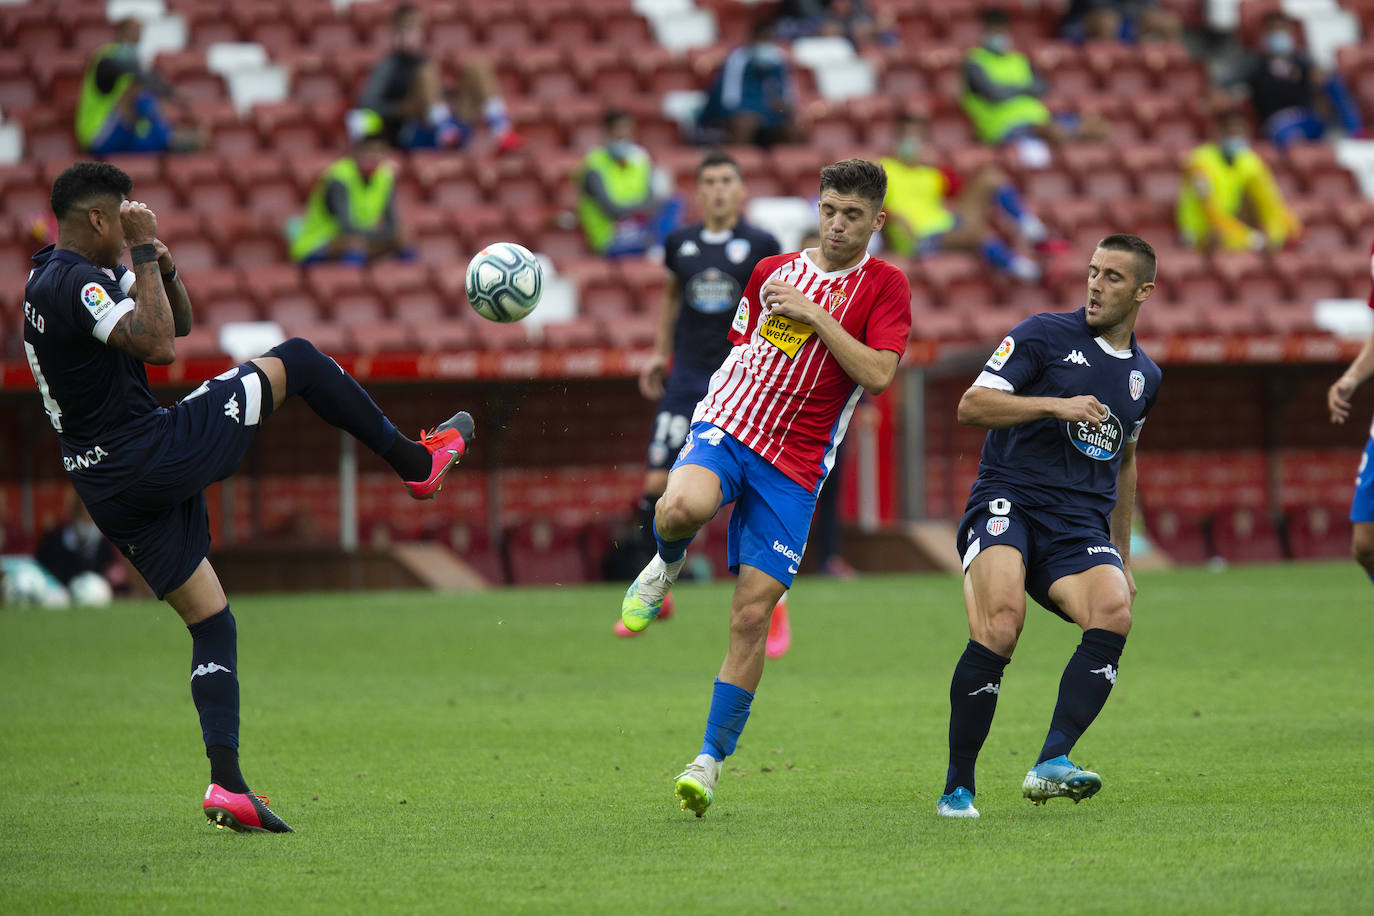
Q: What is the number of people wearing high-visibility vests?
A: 6